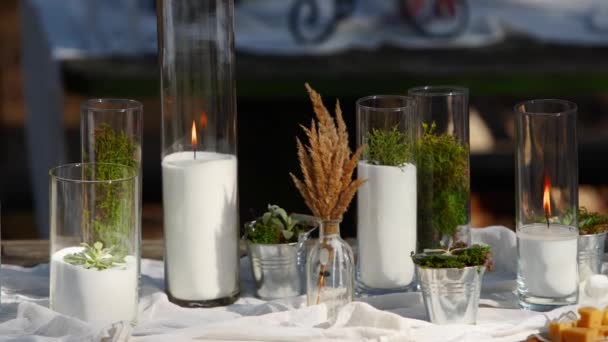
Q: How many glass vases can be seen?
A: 7